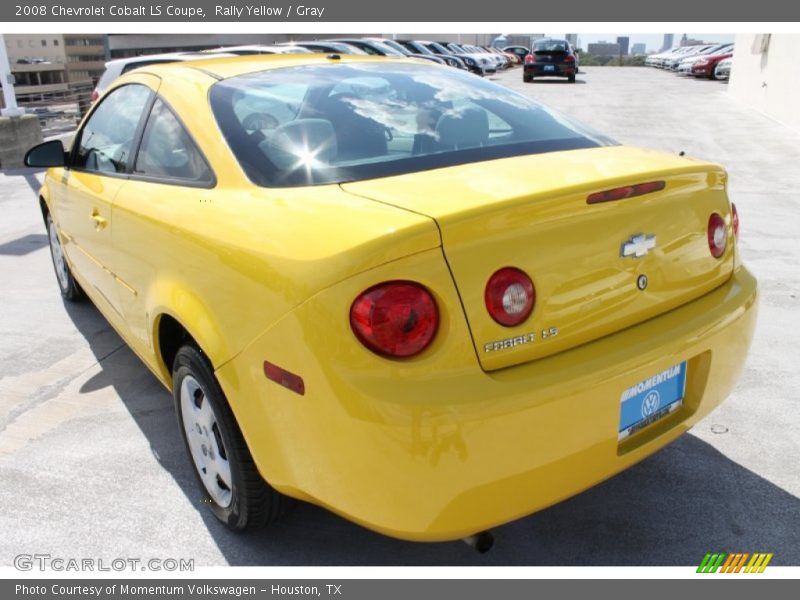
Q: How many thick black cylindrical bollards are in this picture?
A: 0